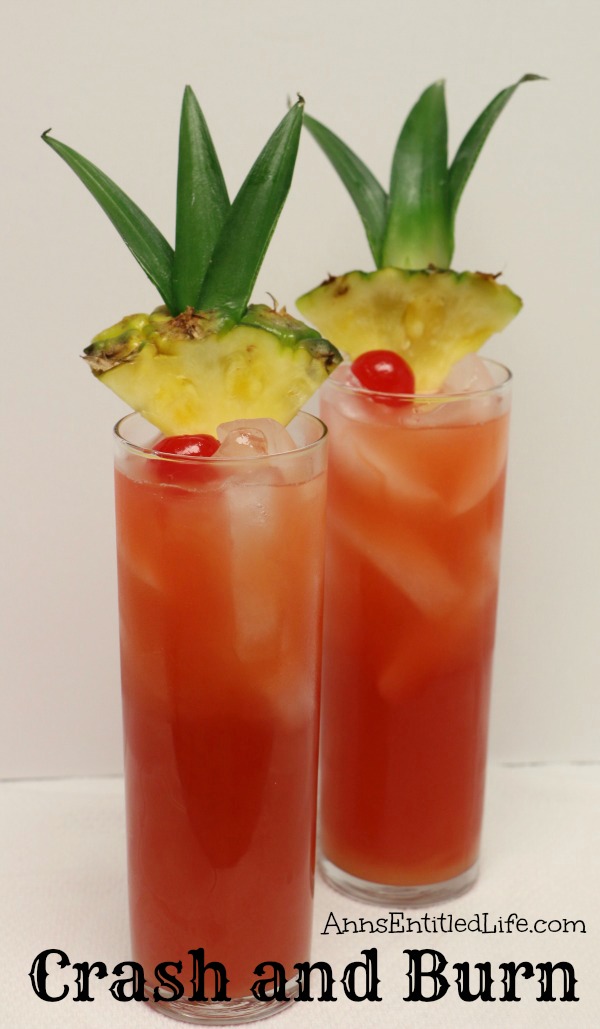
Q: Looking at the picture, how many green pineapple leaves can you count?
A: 6